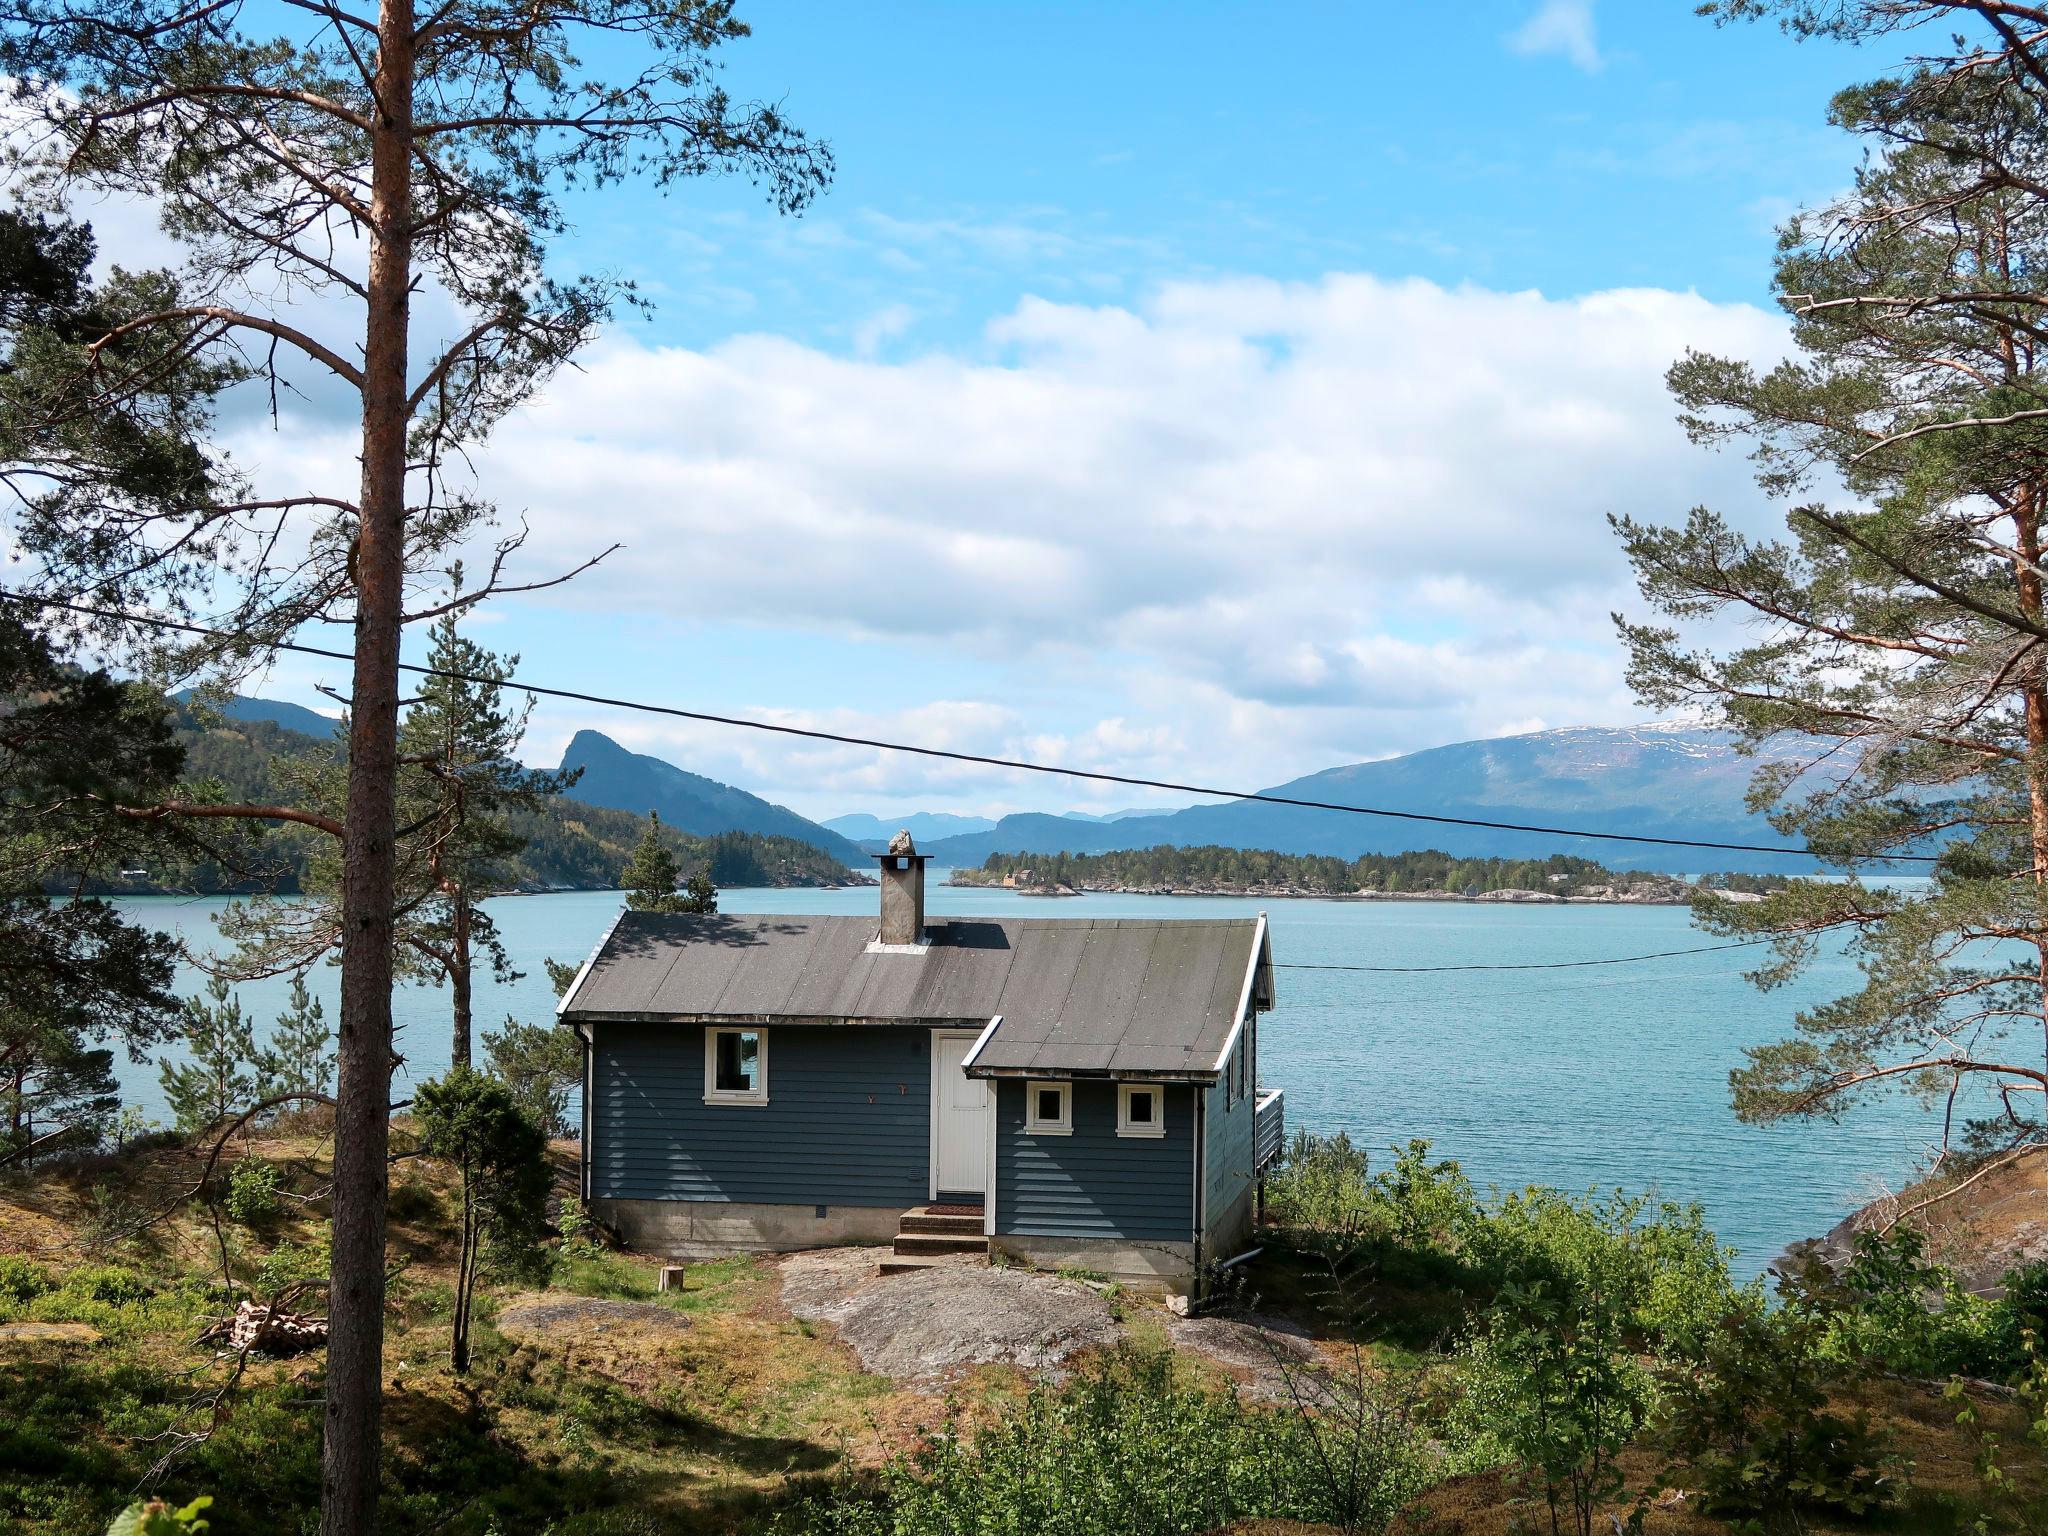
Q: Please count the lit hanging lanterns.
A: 0